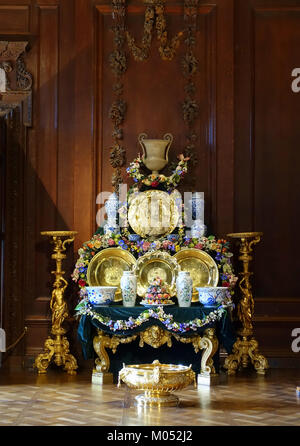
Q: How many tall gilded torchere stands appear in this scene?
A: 2